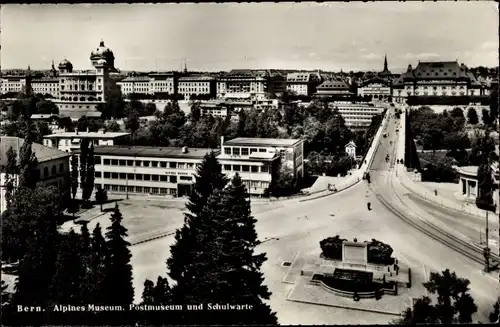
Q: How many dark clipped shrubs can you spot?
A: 2